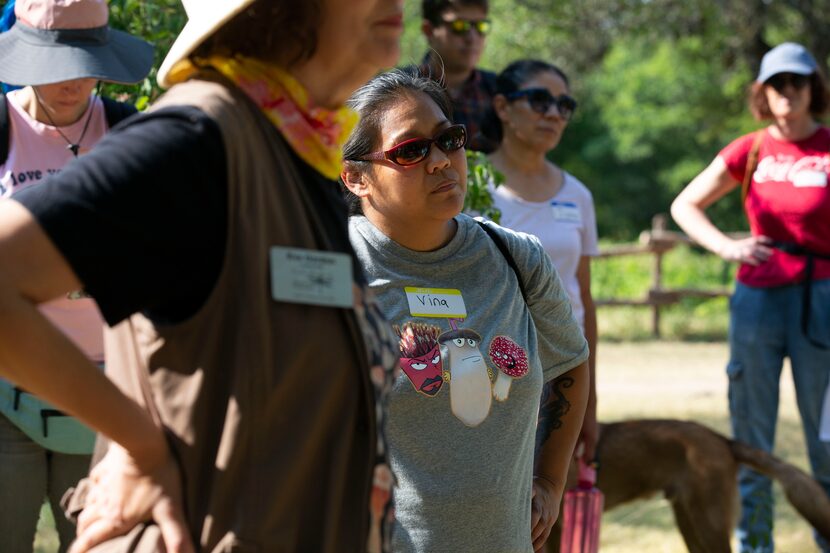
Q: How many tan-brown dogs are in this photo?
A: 1